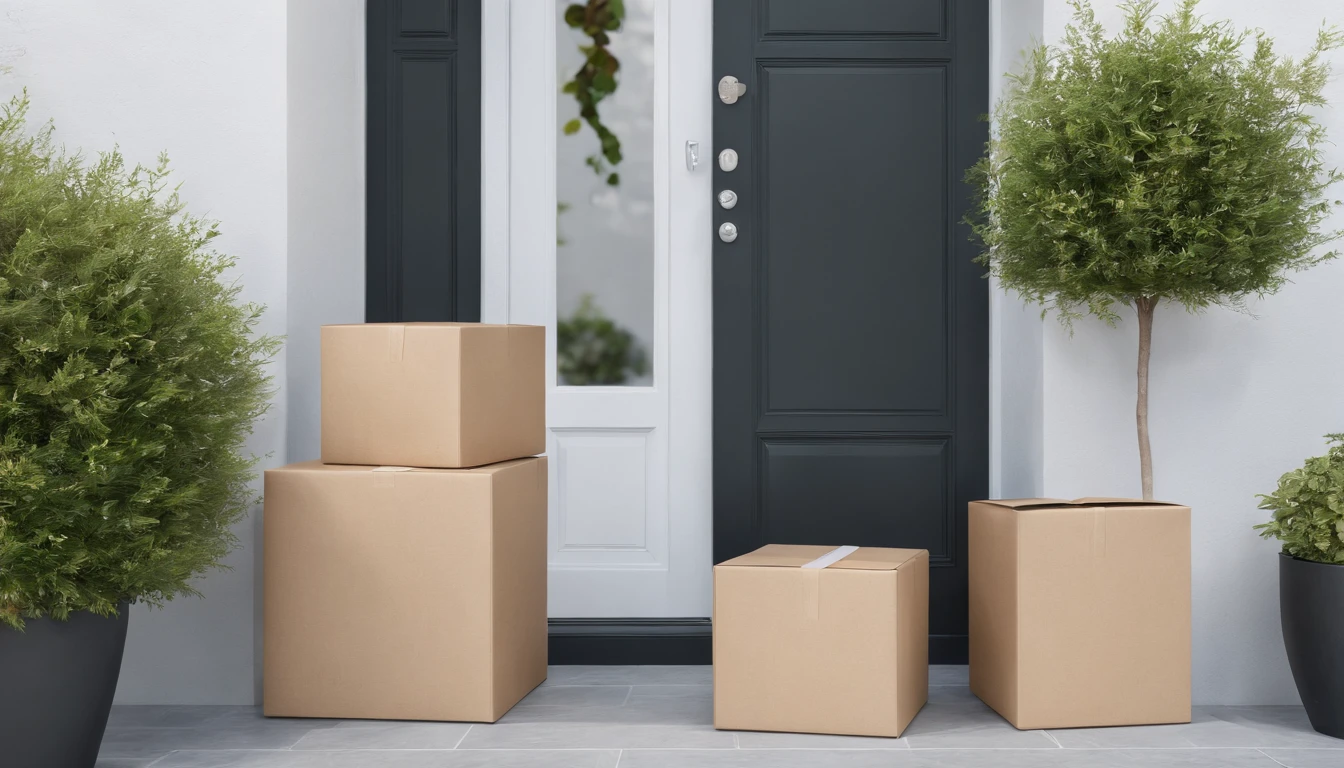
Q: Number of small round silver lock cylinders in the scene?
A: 3